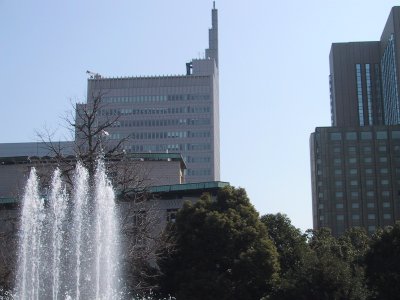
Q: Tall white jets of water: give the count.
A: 4